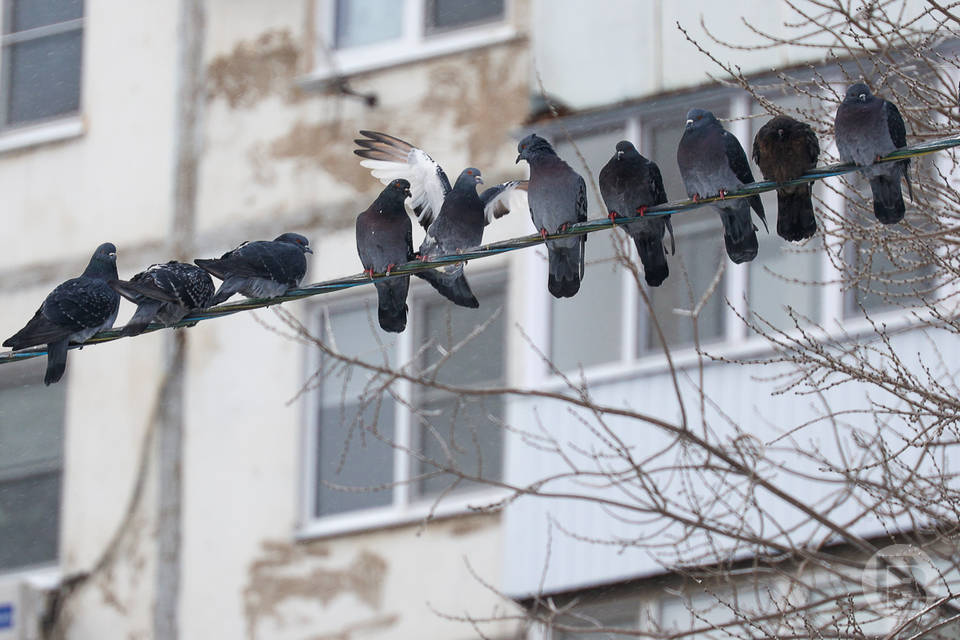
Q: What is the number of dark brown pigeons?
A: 1